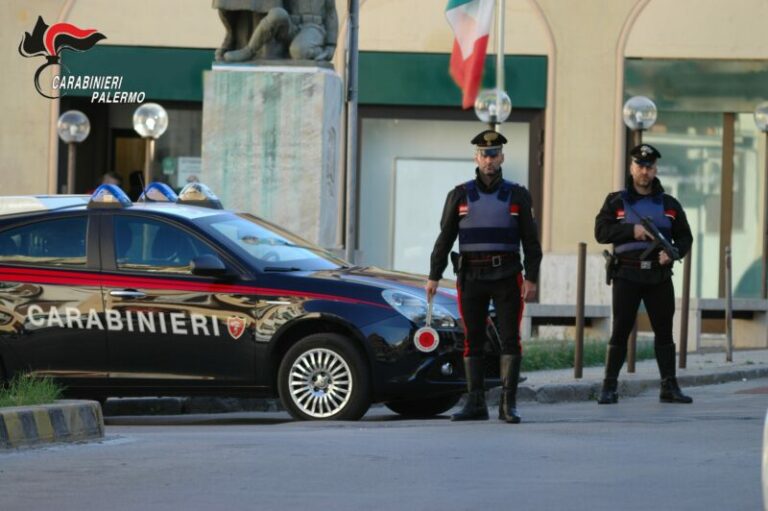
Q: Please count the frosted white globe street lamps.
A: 5